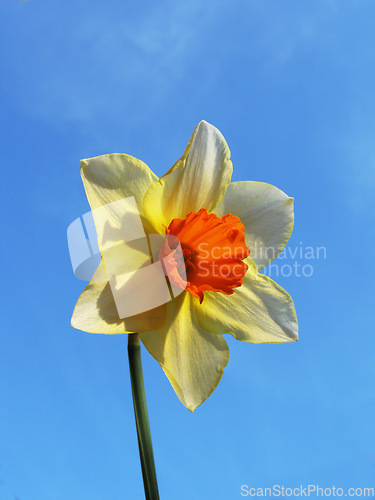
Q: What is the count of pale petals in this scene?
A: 6